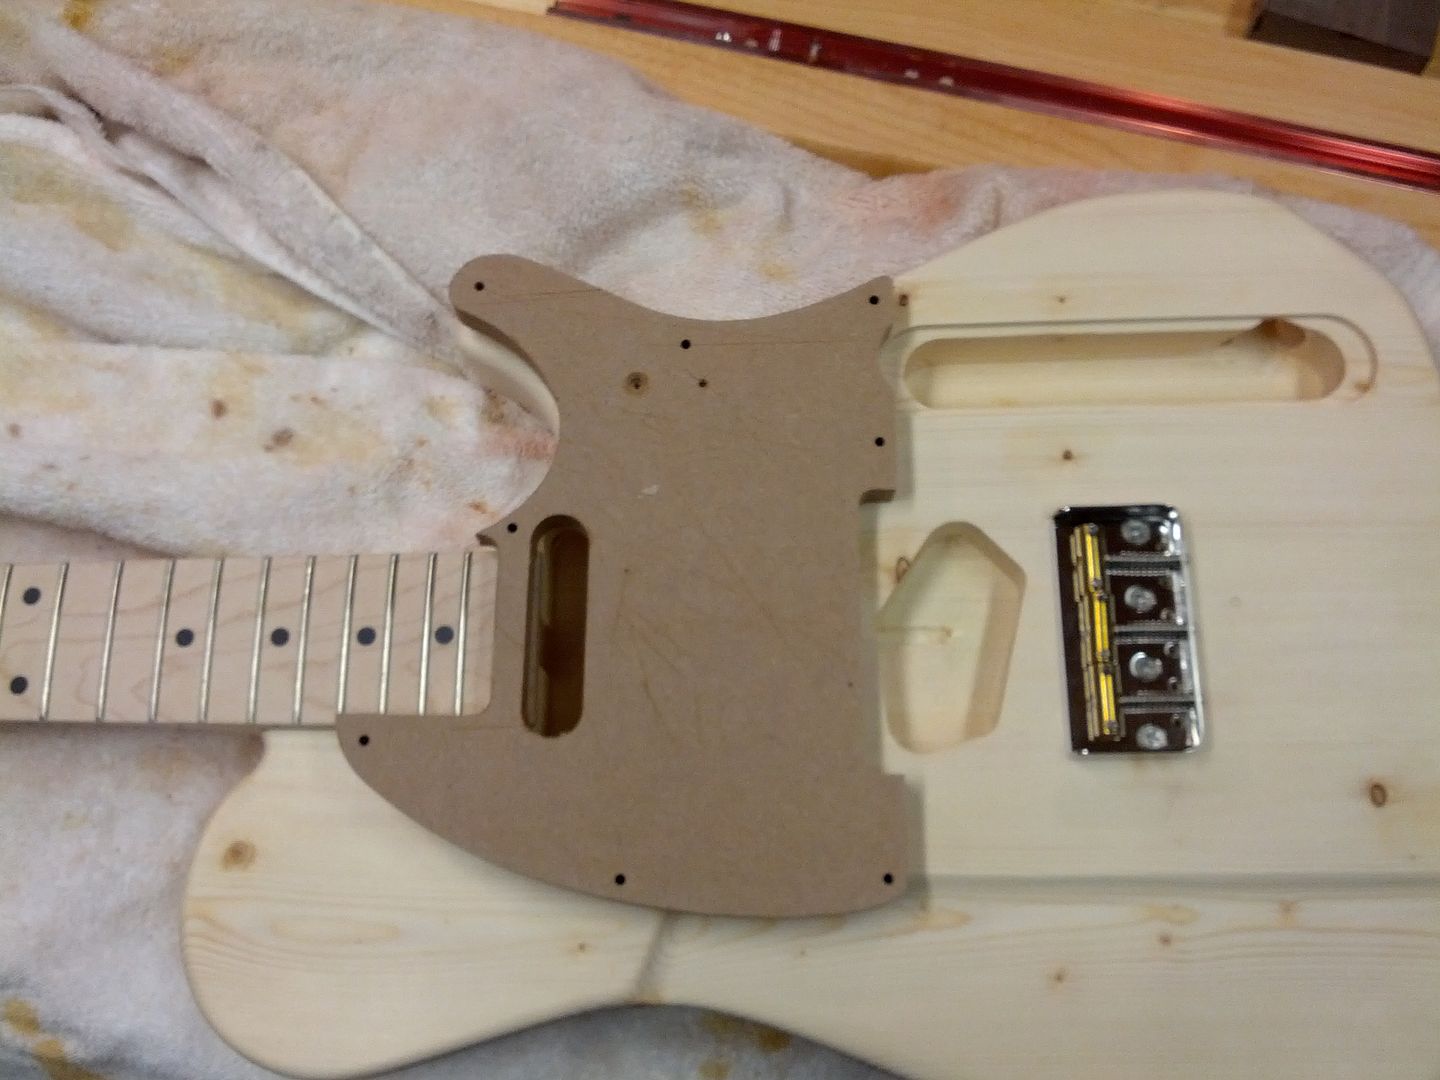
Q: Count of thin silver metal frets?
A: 11